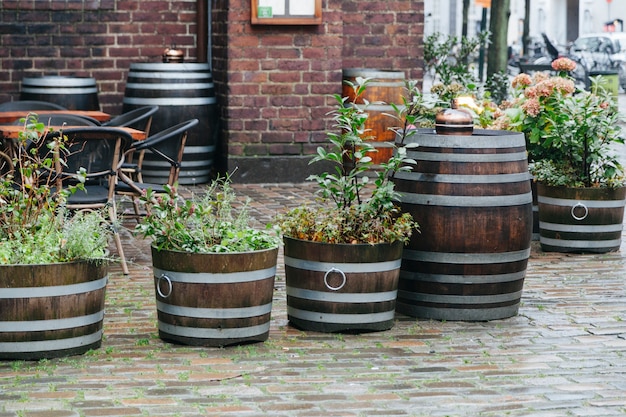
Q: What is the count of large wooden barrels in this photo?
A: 4